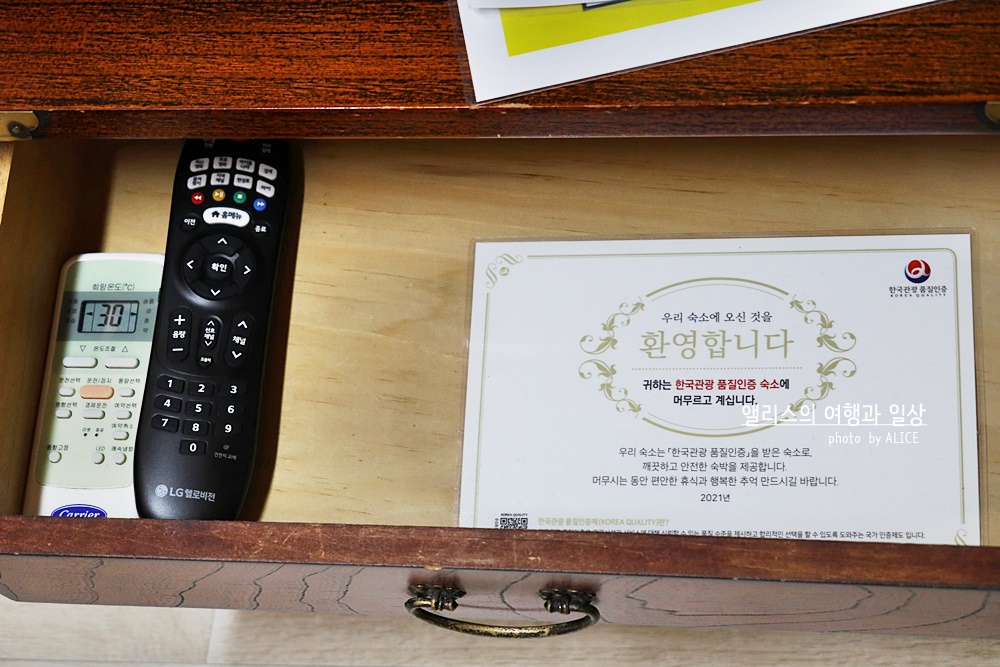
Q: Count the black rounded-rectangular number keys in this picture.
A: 10